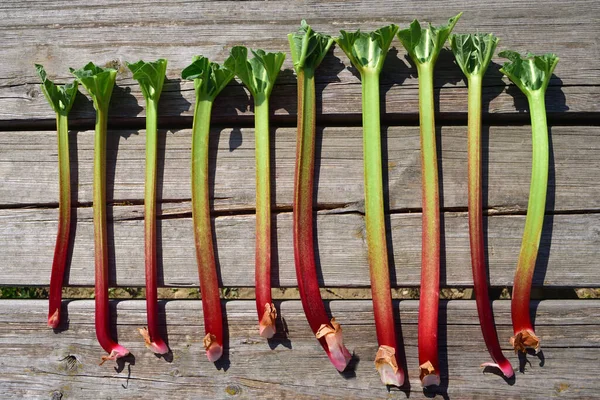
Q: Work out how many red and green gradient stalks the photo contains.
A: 10